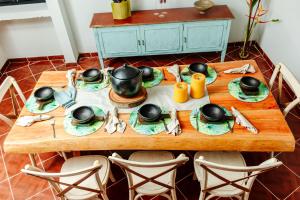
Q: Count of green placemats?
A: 8